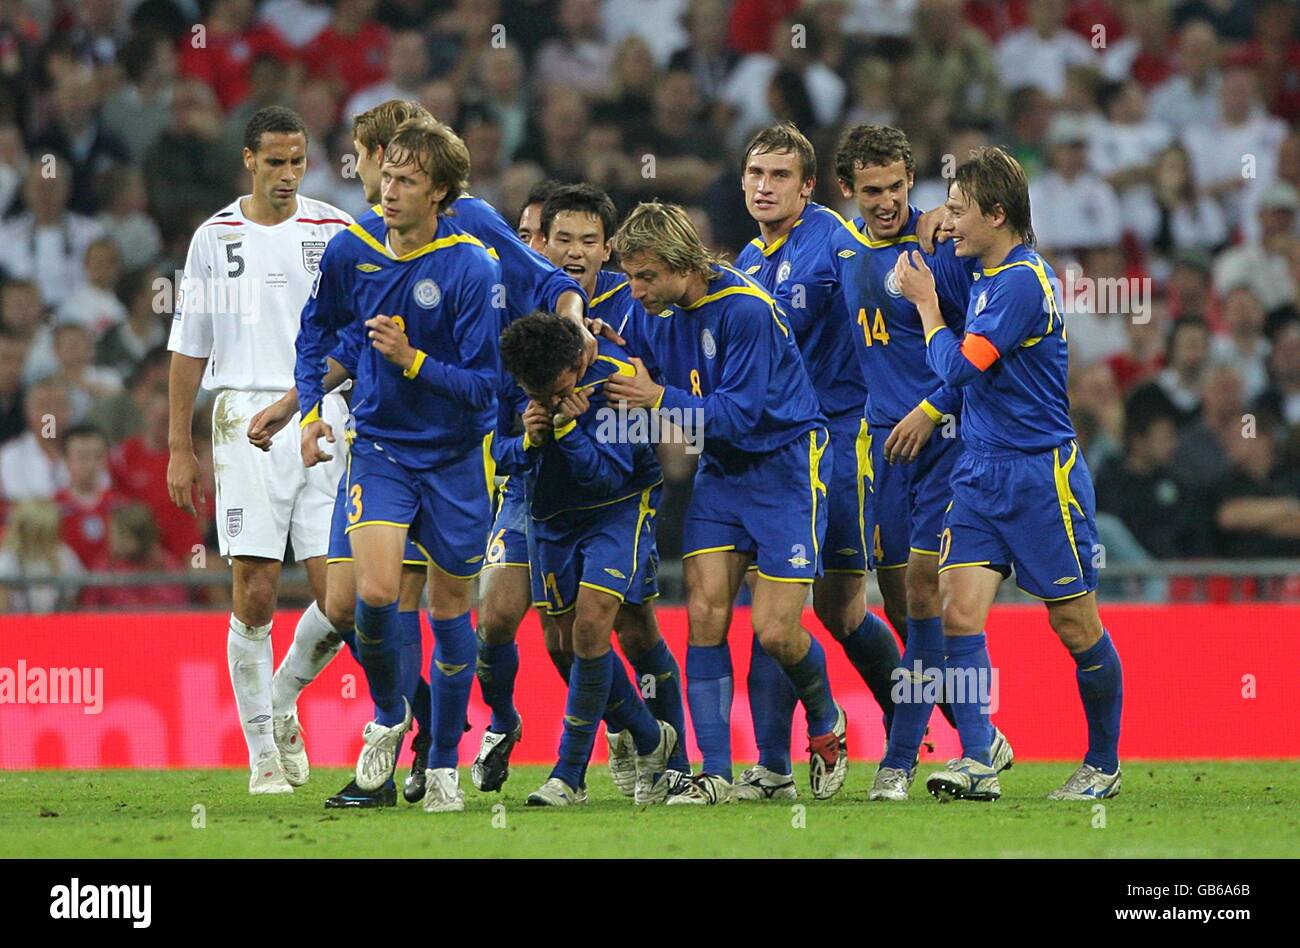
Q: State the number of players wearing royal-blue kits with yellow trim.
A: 9